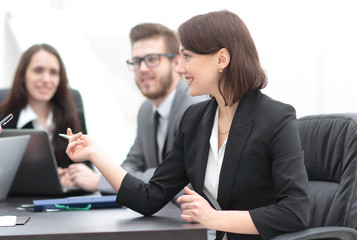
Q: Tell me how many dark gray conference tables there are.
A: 1